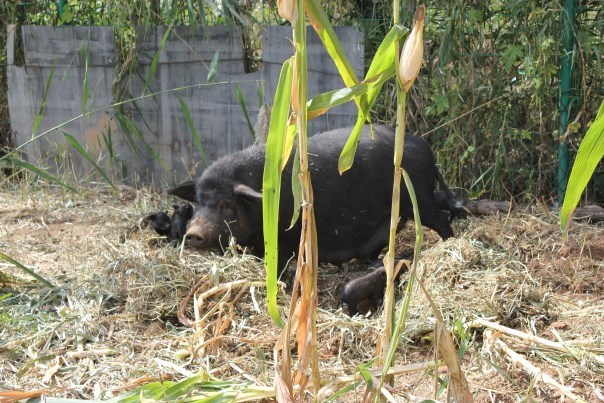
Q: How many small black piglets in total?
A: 3